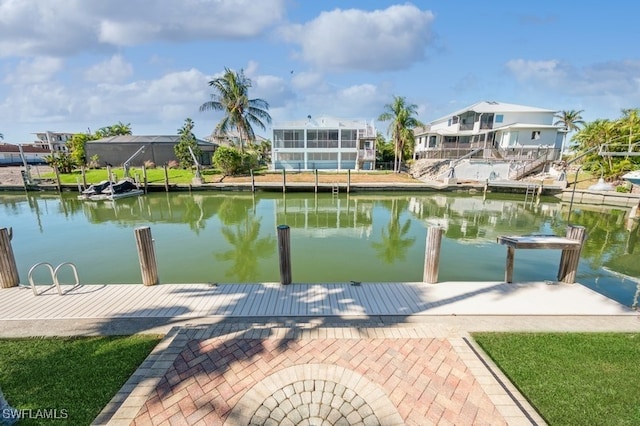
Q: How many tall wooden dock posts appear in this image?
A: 5